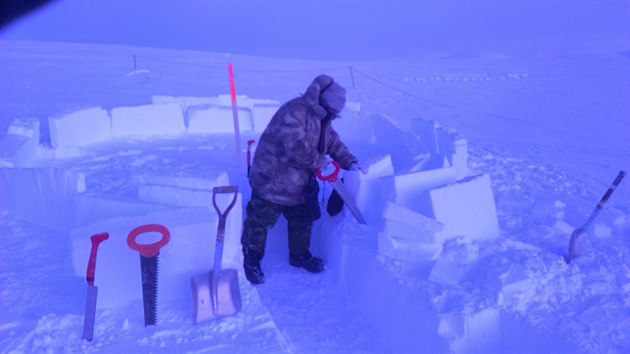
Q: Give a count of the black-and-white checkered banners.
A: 0